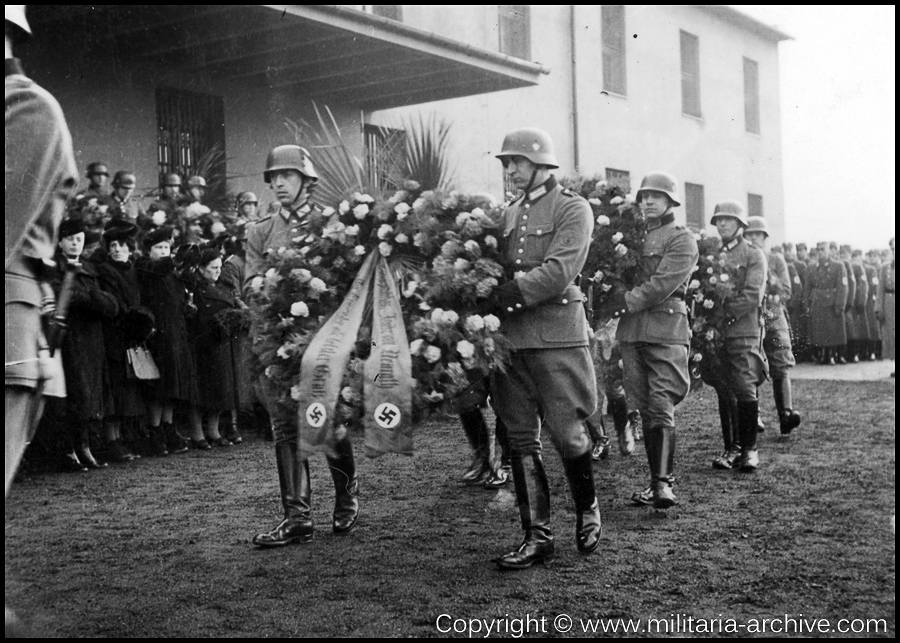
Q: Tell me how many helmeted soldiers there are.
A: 11